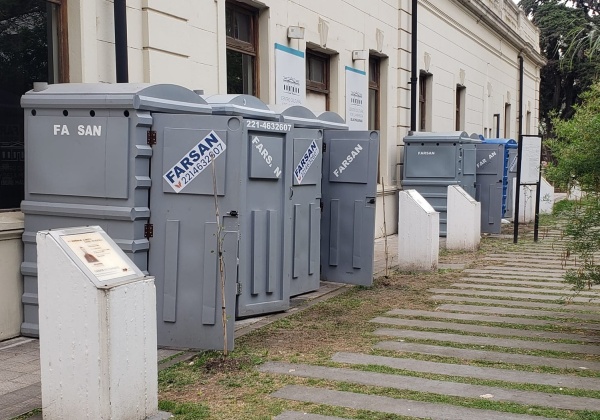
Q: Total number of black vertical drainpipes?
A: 3